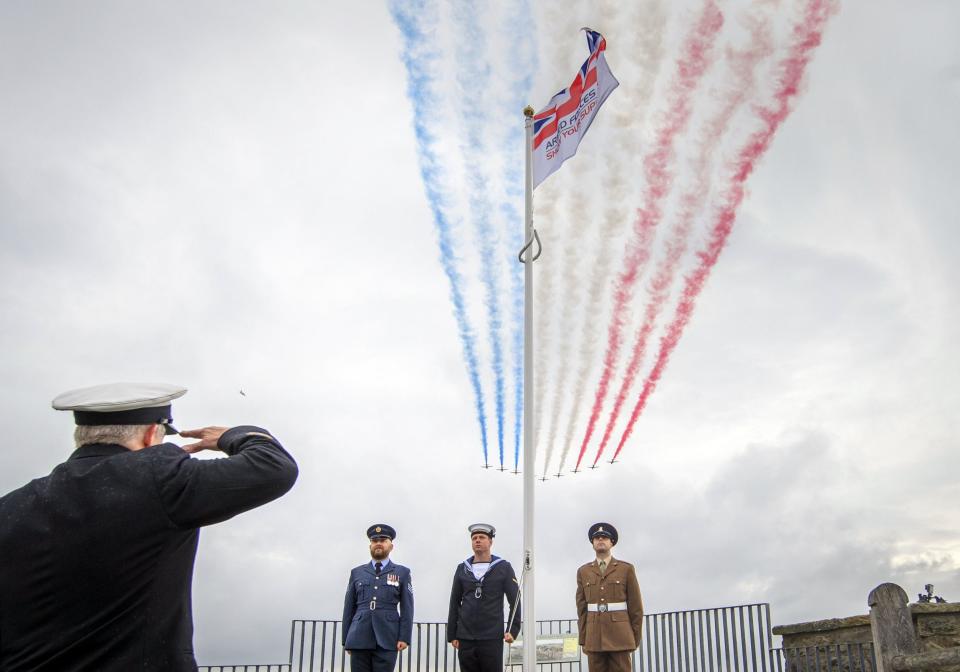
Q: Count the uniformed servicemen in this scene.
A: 4